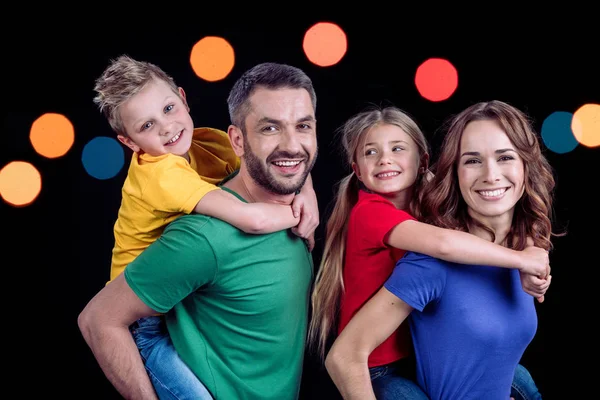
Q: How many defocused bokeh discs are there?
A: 8